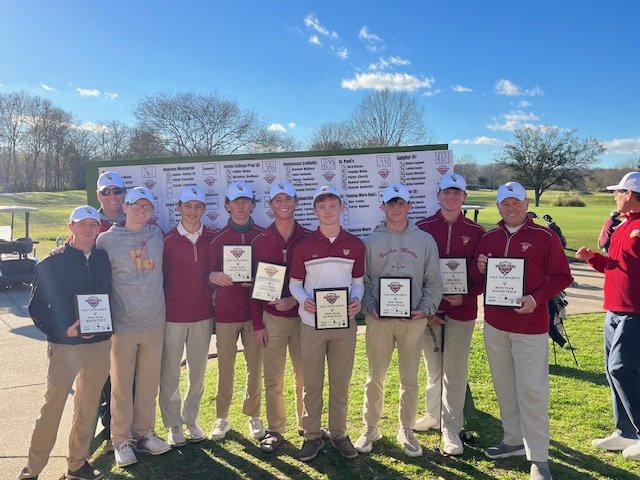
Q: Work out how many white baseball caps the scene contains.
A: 11